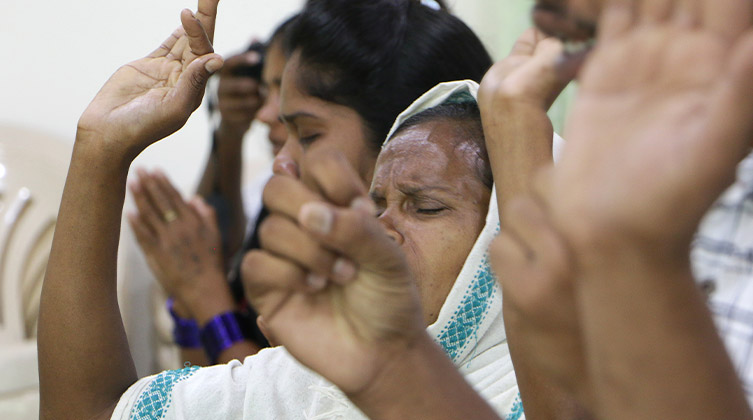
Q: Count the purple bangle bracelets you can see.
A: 2